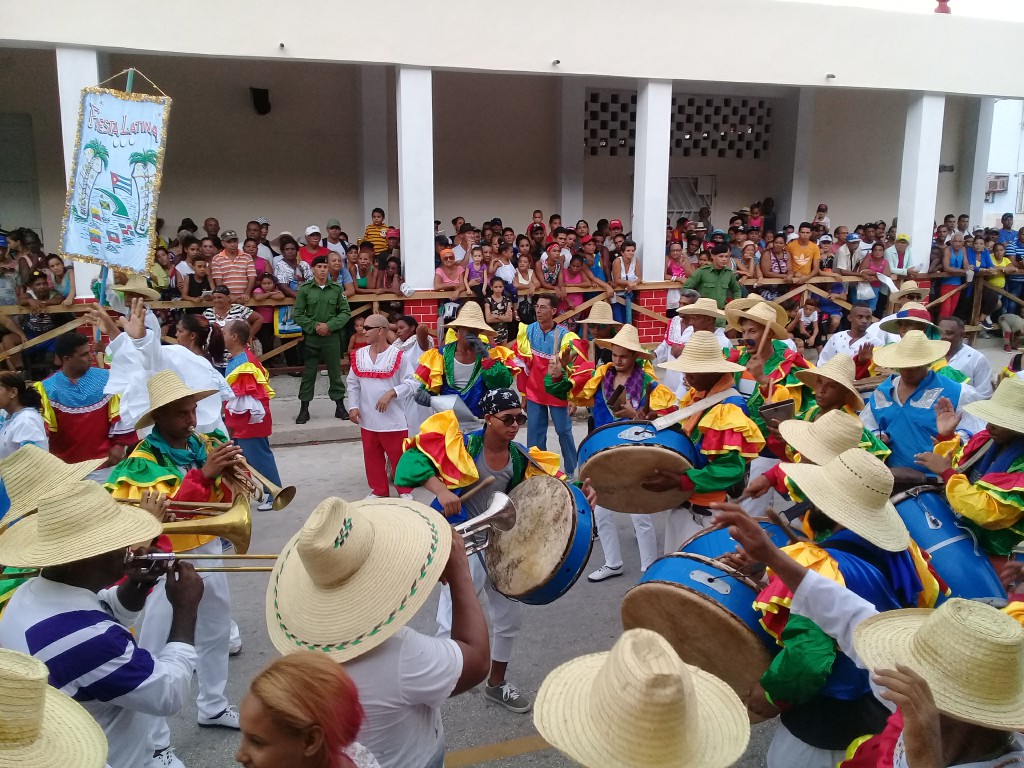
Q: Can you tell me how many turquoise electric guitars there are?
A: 0